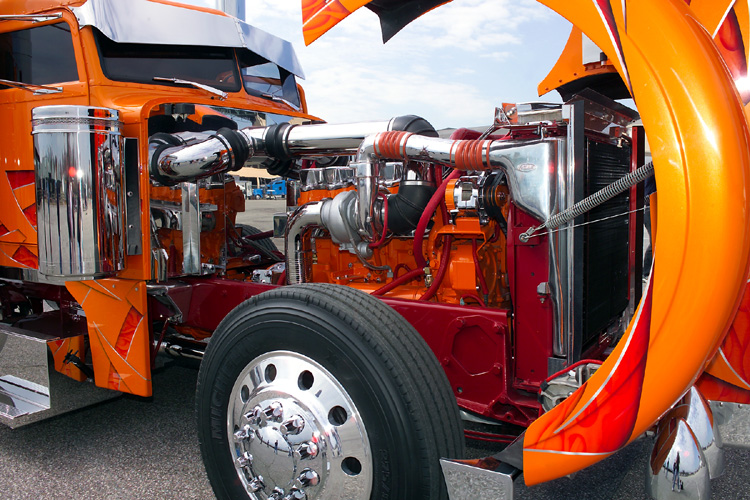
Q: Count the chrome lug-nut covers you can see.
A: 10